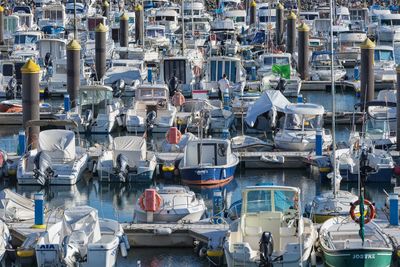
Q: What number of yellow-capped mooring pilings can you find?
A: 13